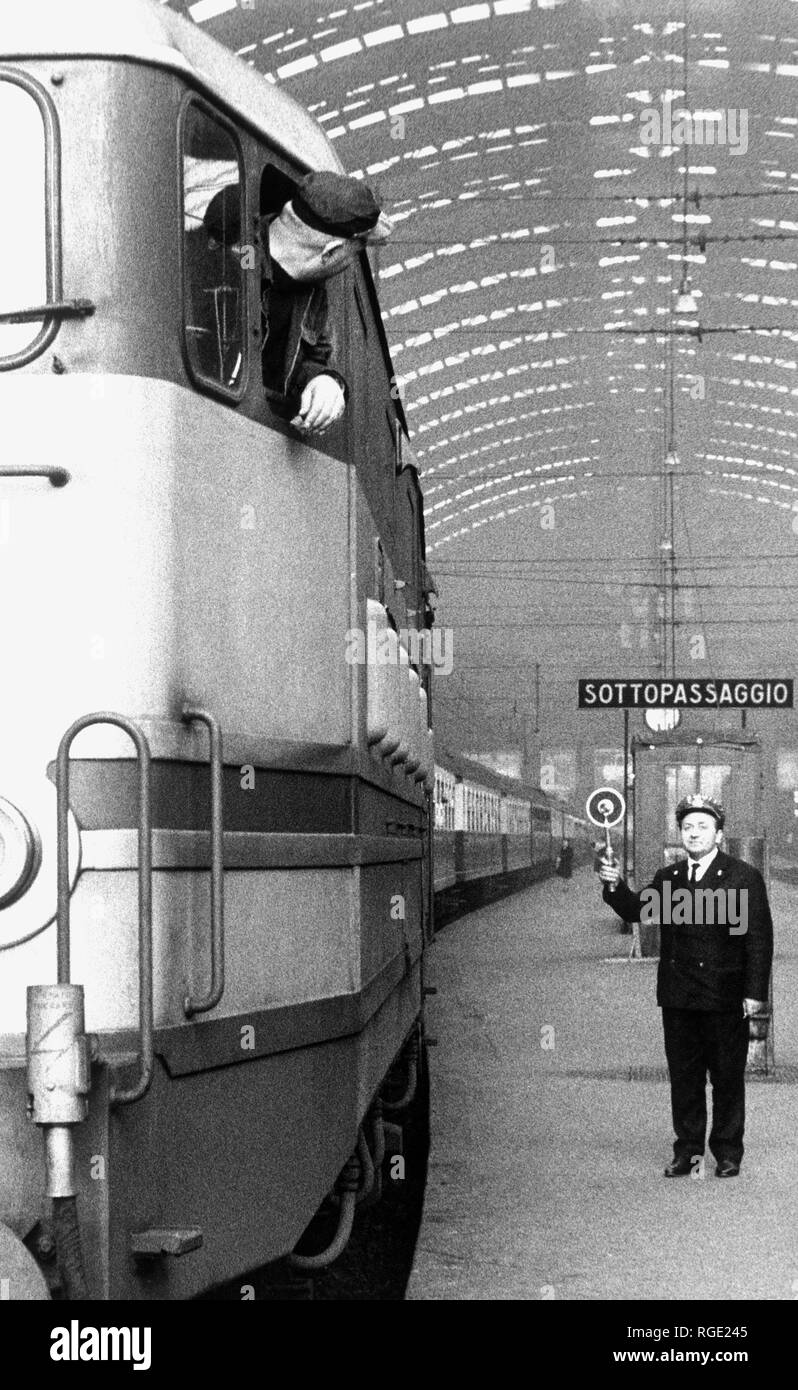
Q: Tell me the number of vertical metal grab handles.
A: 2